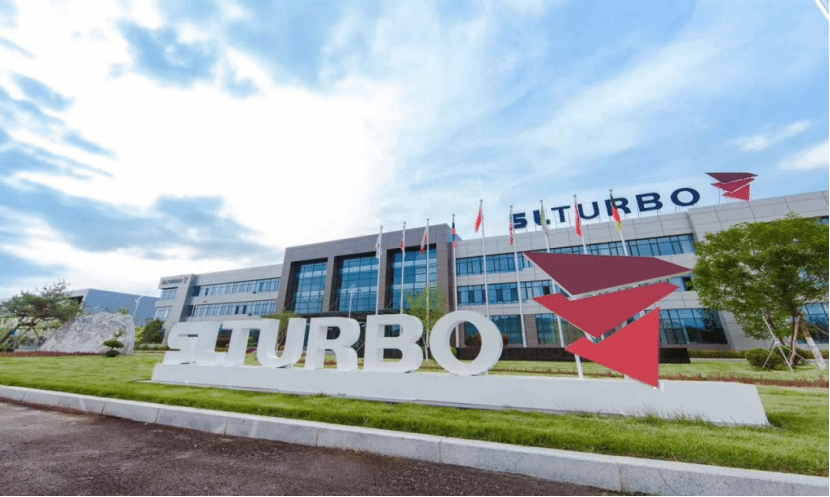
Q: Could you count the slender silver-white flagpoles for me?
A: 9